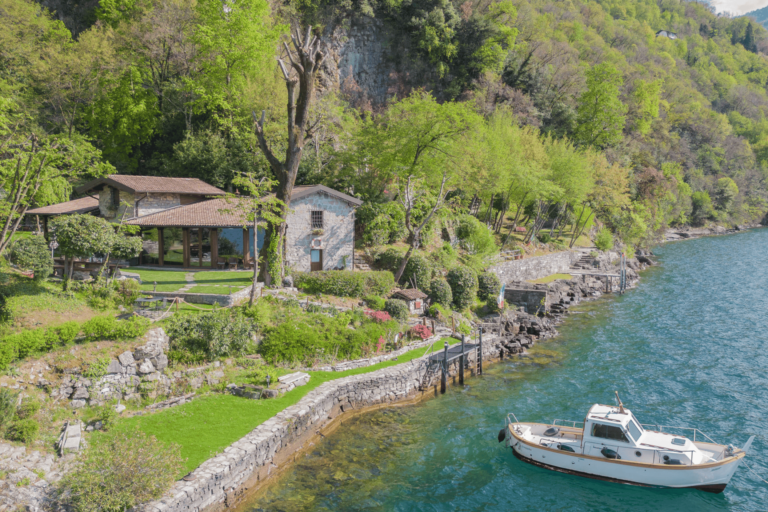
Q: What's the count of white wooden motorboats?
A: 1